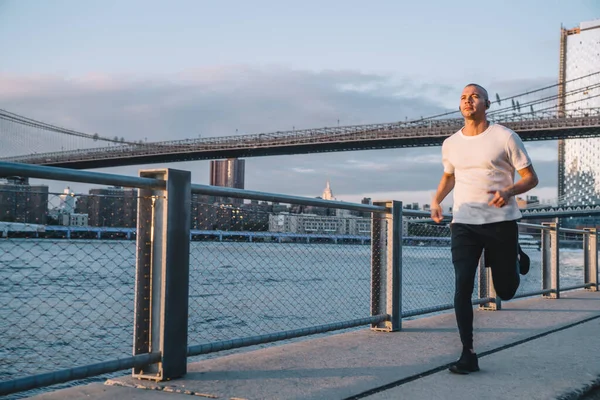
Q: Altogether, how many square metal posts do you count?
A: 5